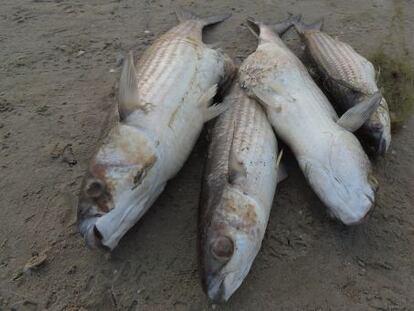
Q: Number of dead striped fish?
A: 4